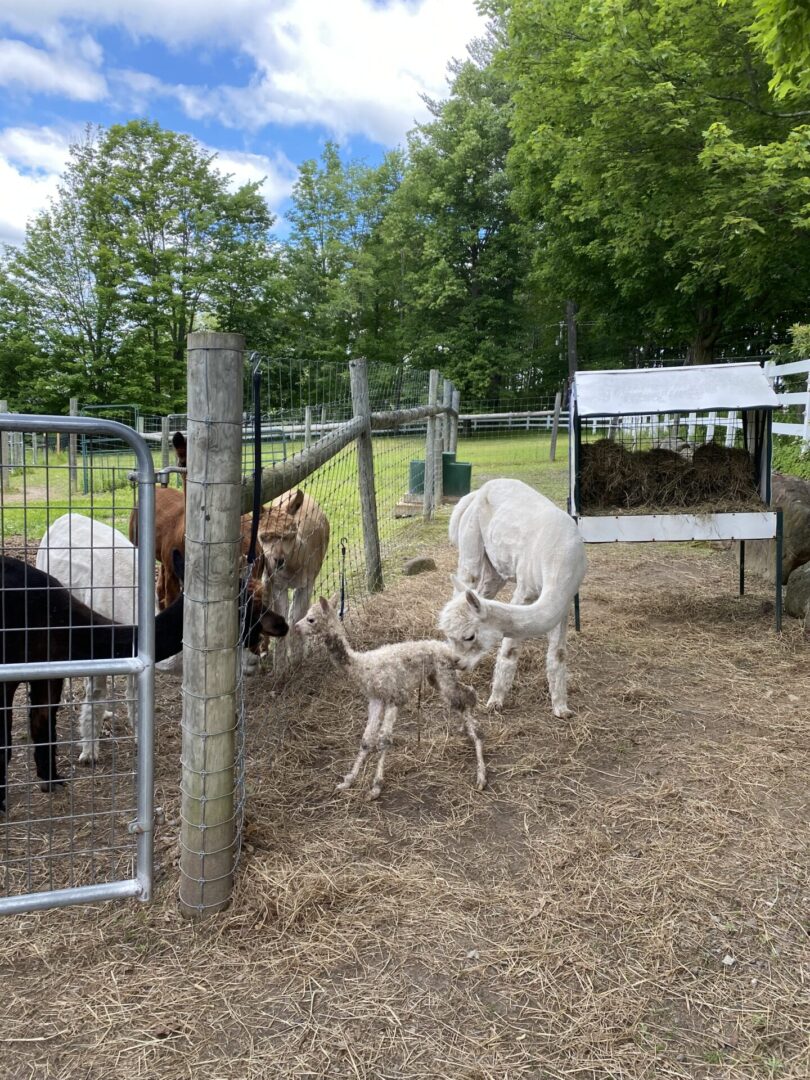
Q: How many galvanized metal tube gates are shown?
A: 1